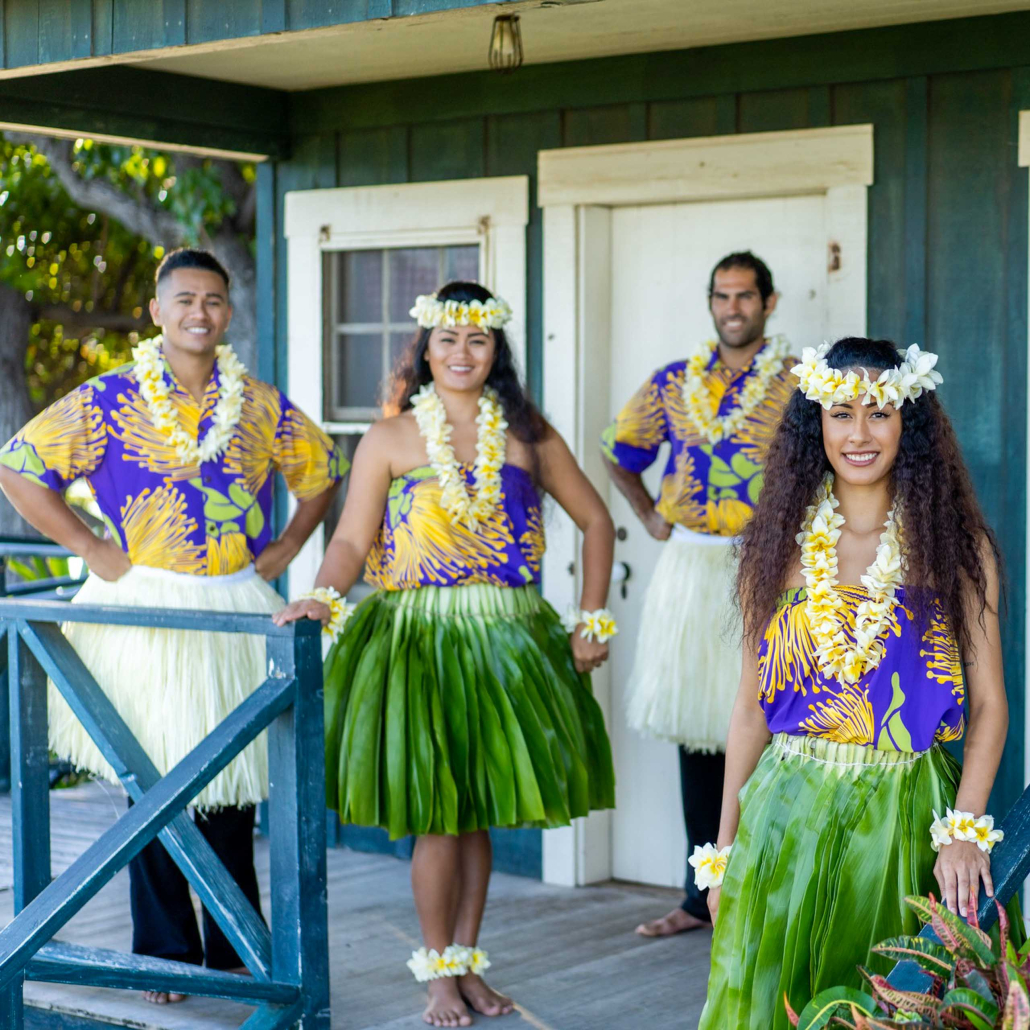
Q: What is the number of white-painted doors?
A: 1